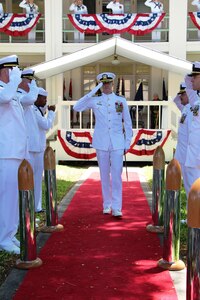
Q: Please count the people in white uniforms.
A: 12